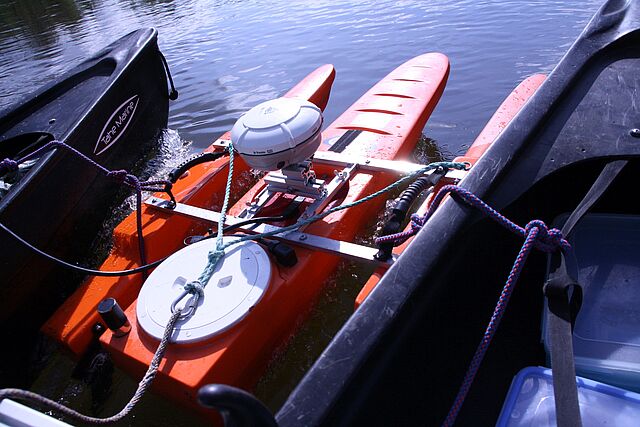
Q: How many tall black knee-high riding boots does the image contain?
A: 0